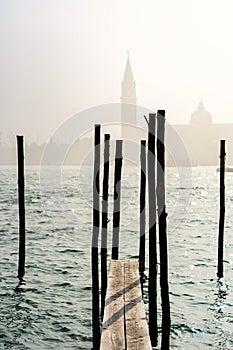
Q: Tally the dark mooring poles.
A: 8